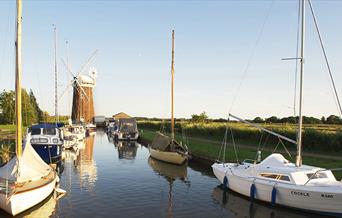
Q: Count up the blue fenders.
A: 3